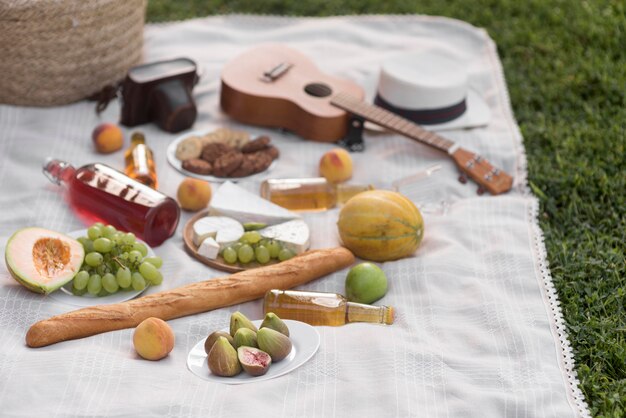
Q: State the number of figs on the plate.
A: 7